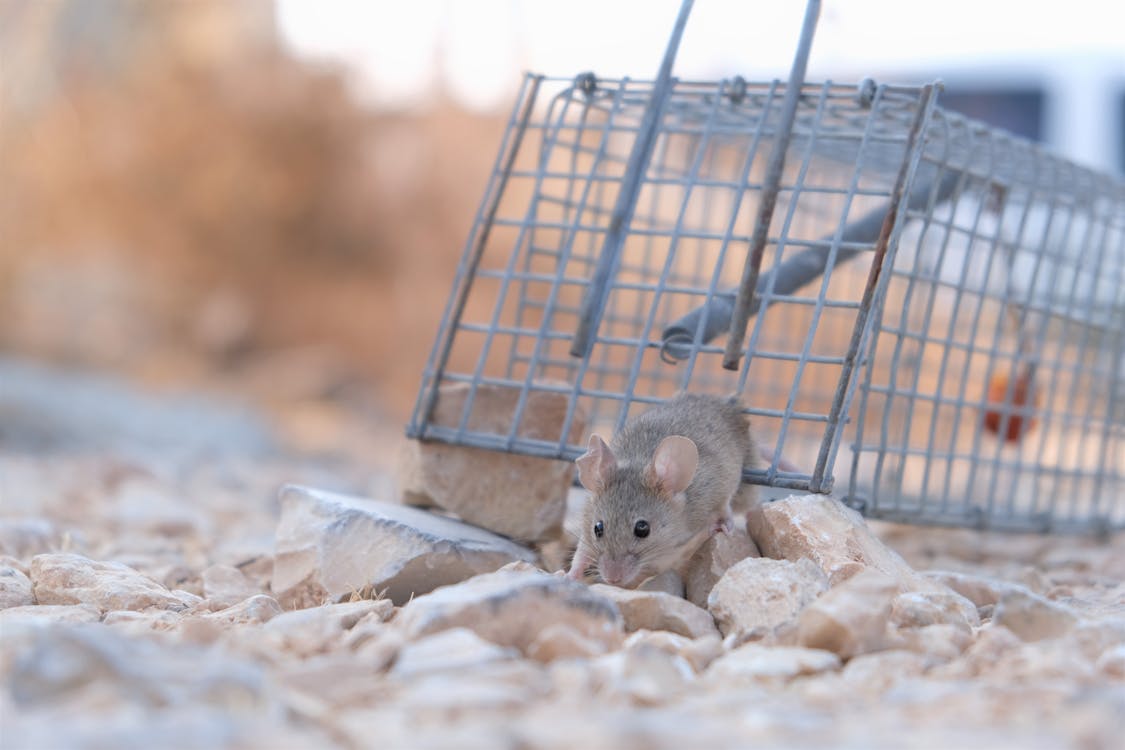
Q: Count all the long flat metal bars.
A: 2